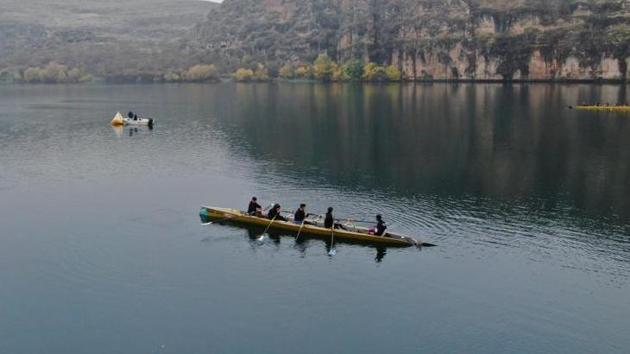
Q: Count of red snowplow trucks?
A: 0